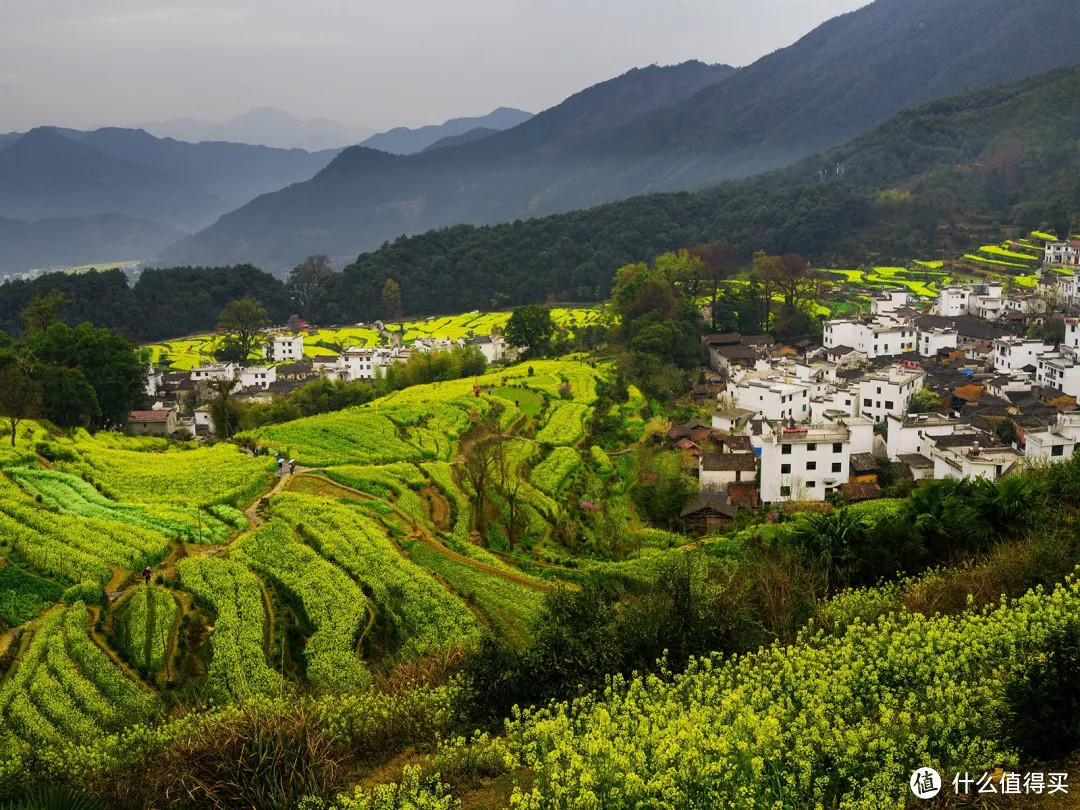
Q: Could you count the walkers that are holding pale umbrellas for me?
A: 2